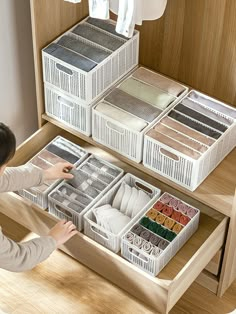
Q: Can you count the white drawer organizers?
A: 8